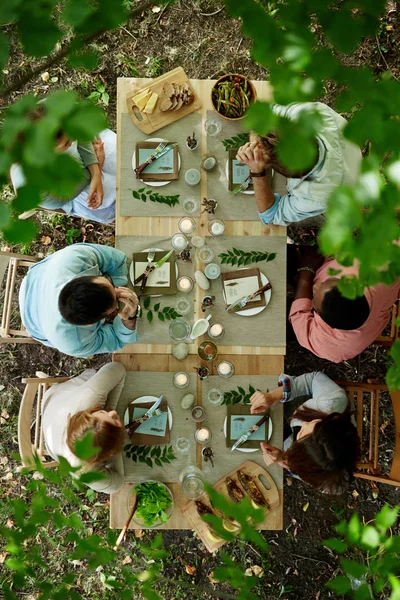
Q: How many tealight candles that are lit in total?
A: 6